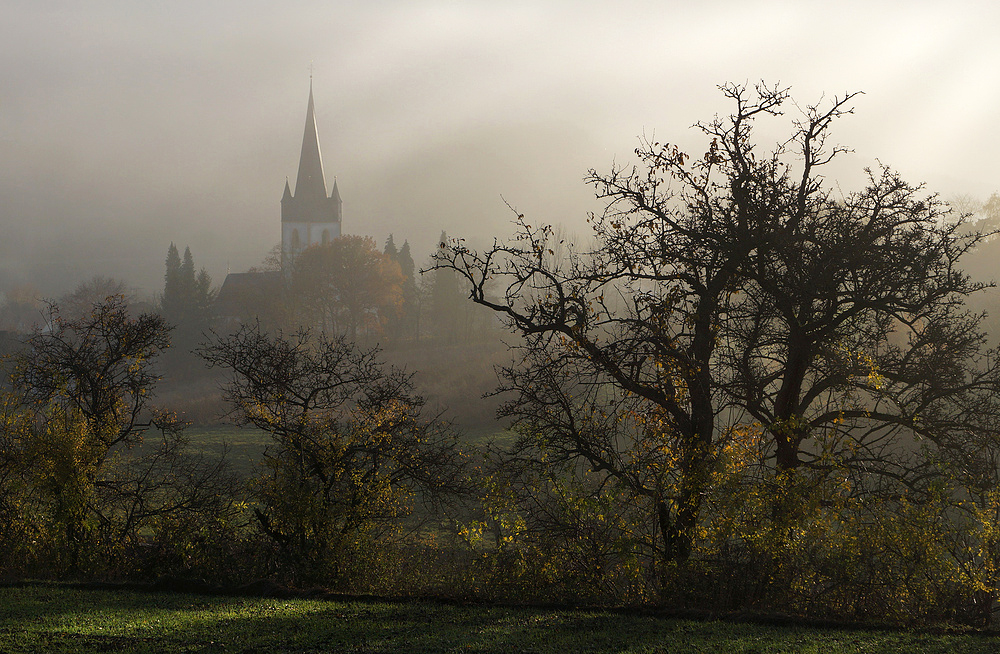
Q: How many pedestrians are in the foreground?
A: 0